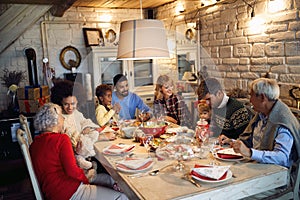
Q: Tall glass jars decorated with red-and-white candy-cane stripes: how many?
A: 1